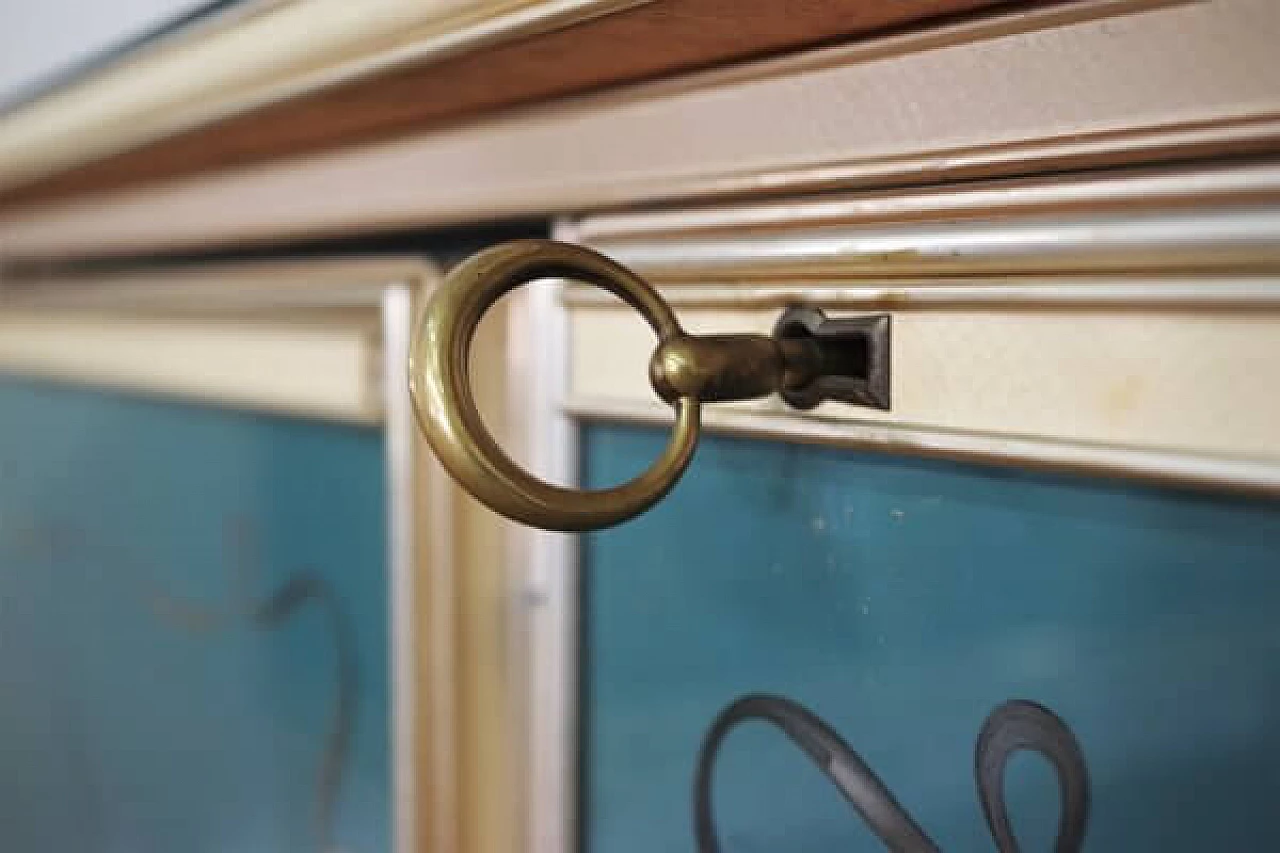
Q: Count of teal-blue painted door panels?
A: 2